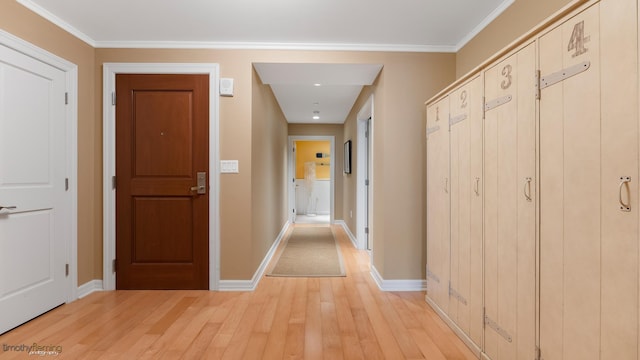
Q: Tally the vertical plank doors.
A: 4